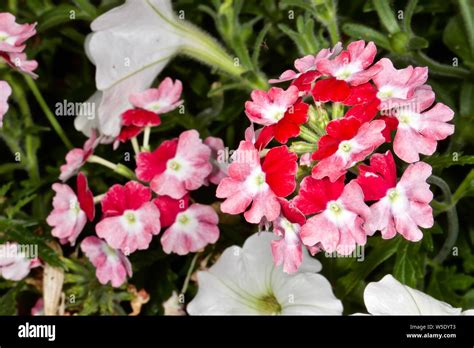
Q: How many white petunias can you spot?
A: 3